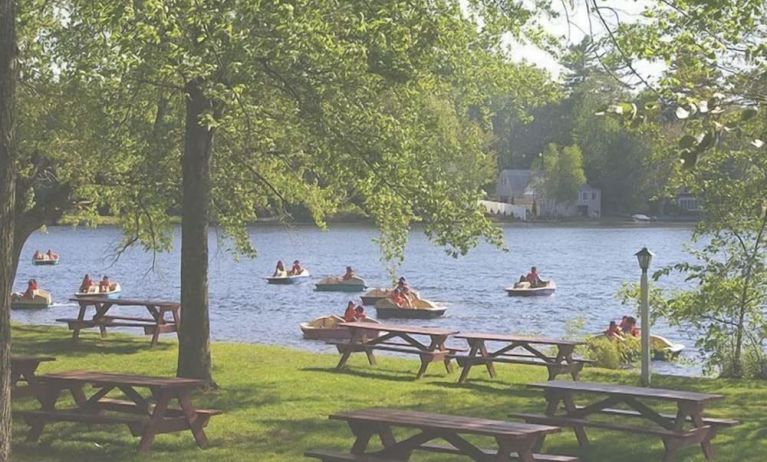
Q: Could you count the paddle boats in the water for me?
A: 10